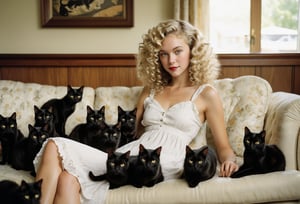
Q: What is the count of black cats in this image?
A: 12